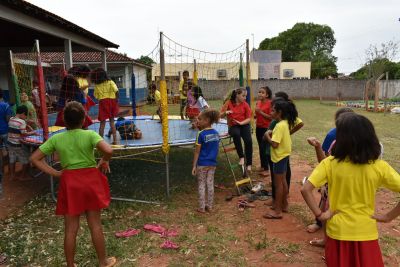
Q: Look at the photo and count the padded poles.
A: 8